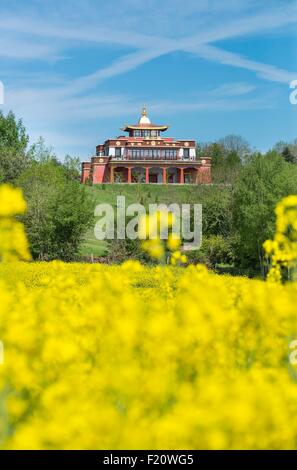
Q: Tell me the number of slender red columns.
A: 5